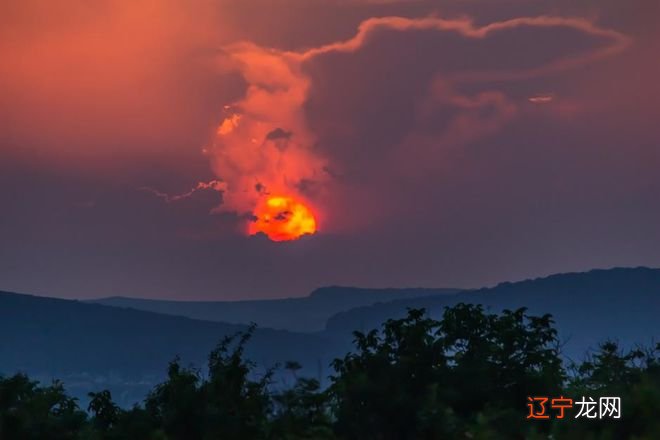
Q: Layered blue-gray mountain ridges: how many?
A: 3